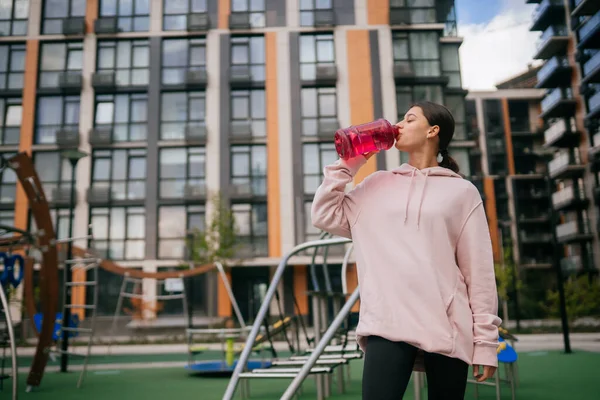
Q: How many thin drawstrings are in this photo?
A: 2